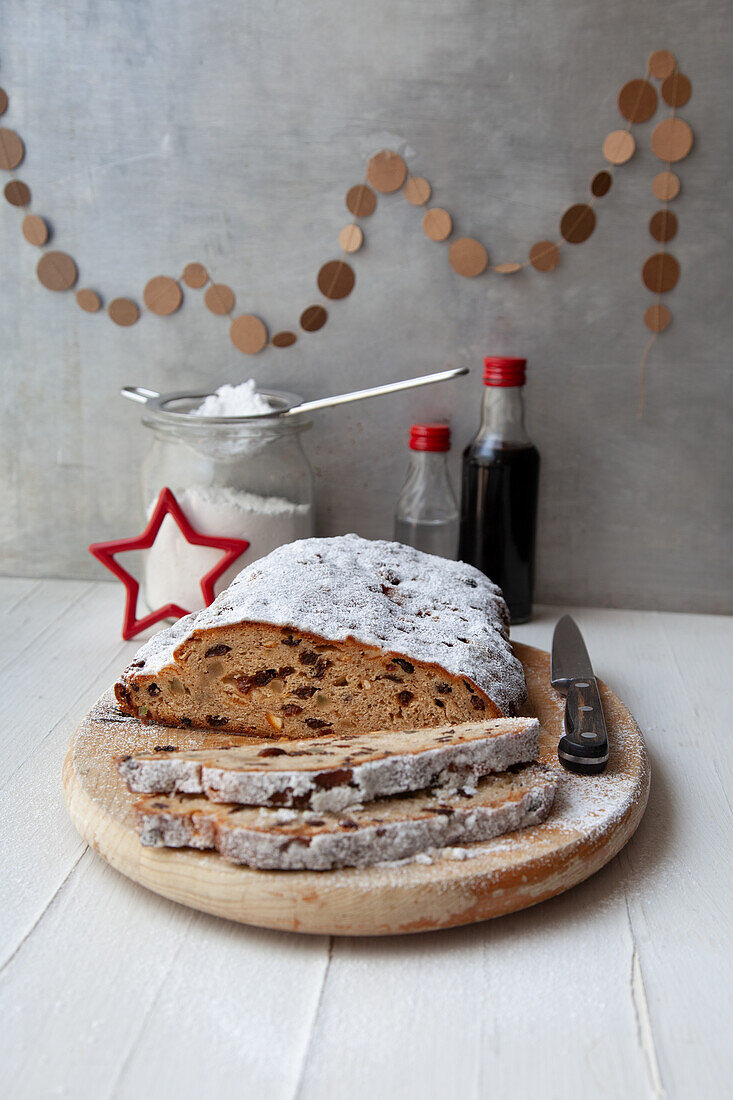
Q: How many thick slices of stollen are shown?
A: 2